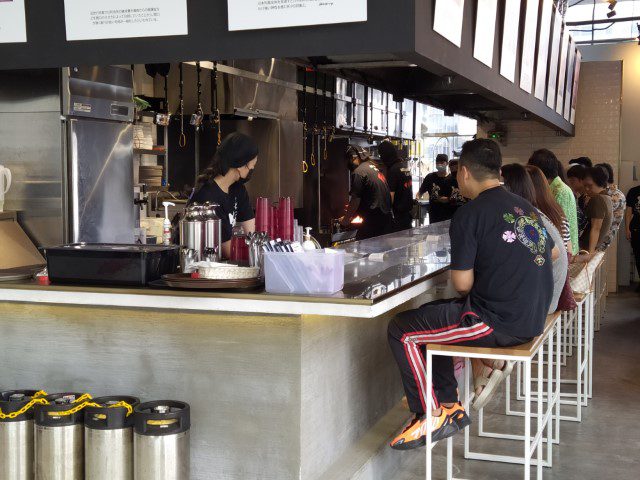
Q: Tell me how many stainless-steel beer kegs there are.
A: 4